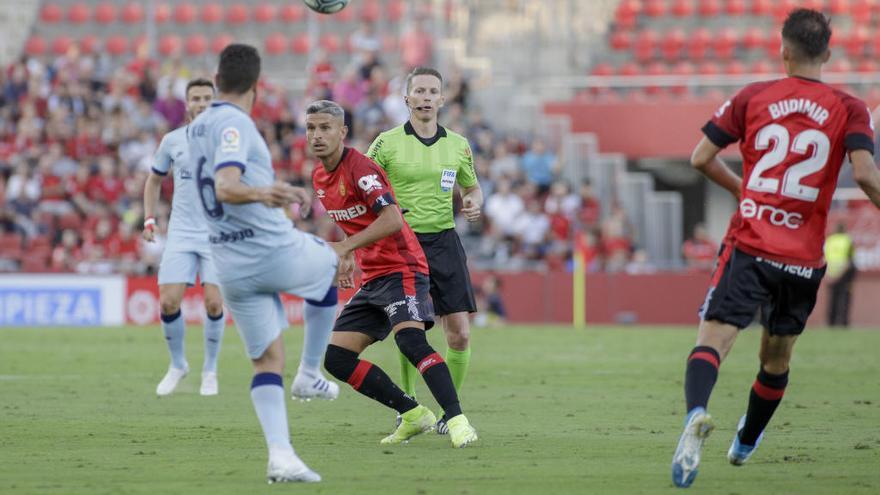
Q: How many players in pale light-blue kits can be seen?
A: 2